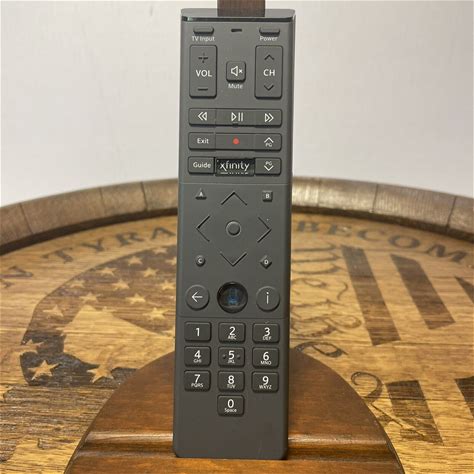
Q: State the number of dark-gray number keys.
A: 10